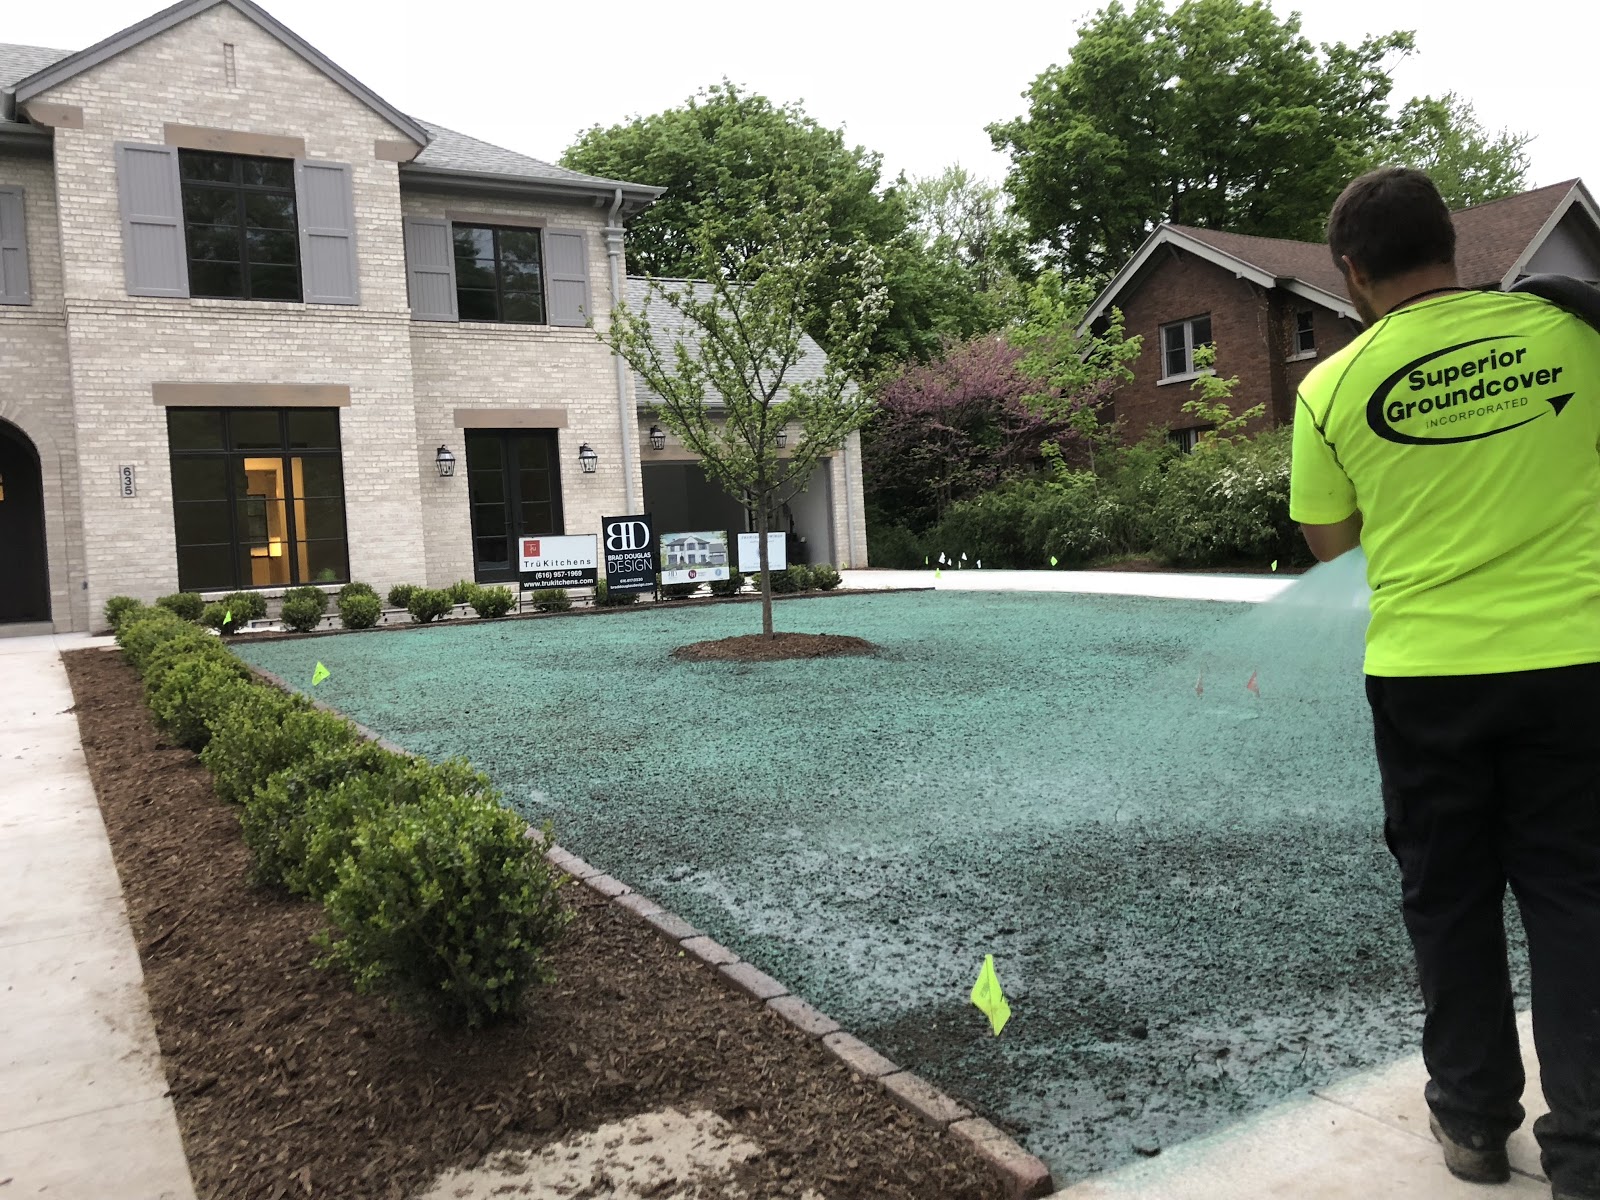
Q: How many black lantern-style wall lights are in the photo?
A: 4